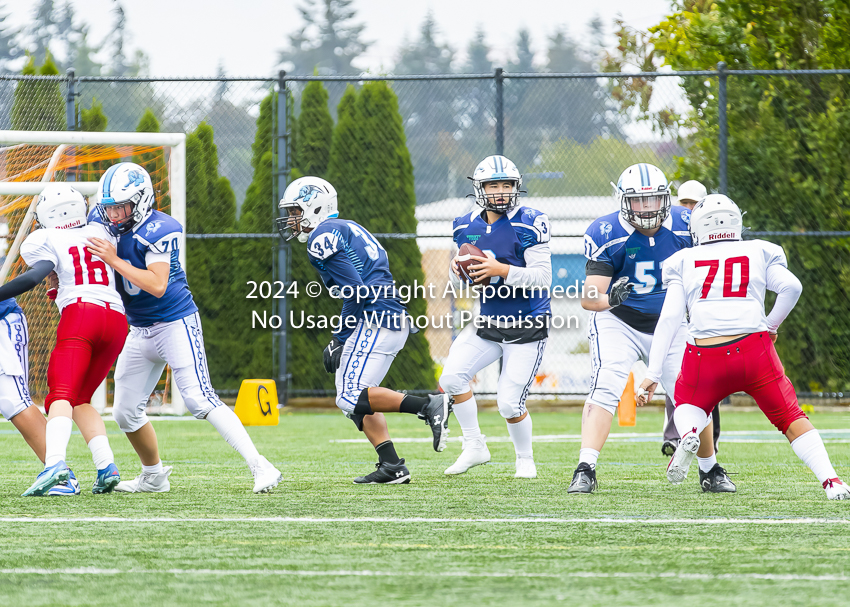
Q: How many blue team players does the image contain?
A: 5